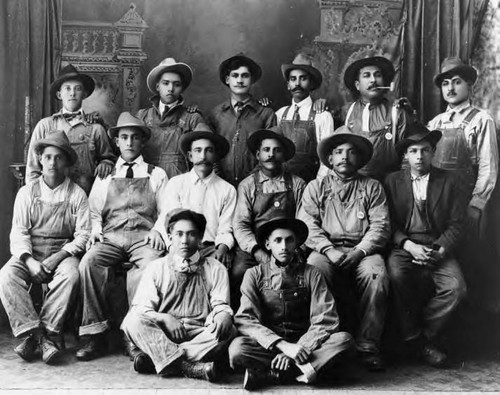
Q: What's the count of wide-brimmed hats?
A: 13